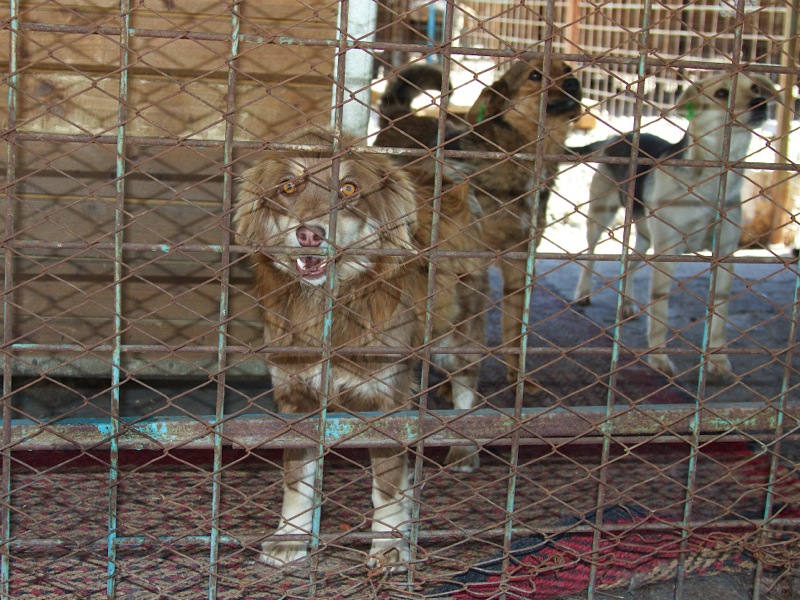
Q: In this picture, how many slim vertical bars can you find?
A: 9